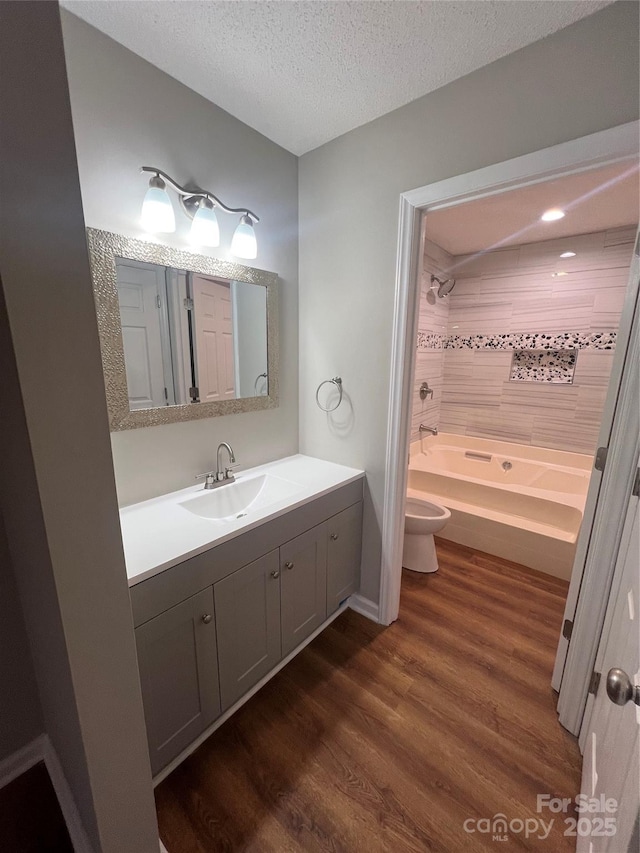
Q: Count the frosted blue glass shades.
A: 3